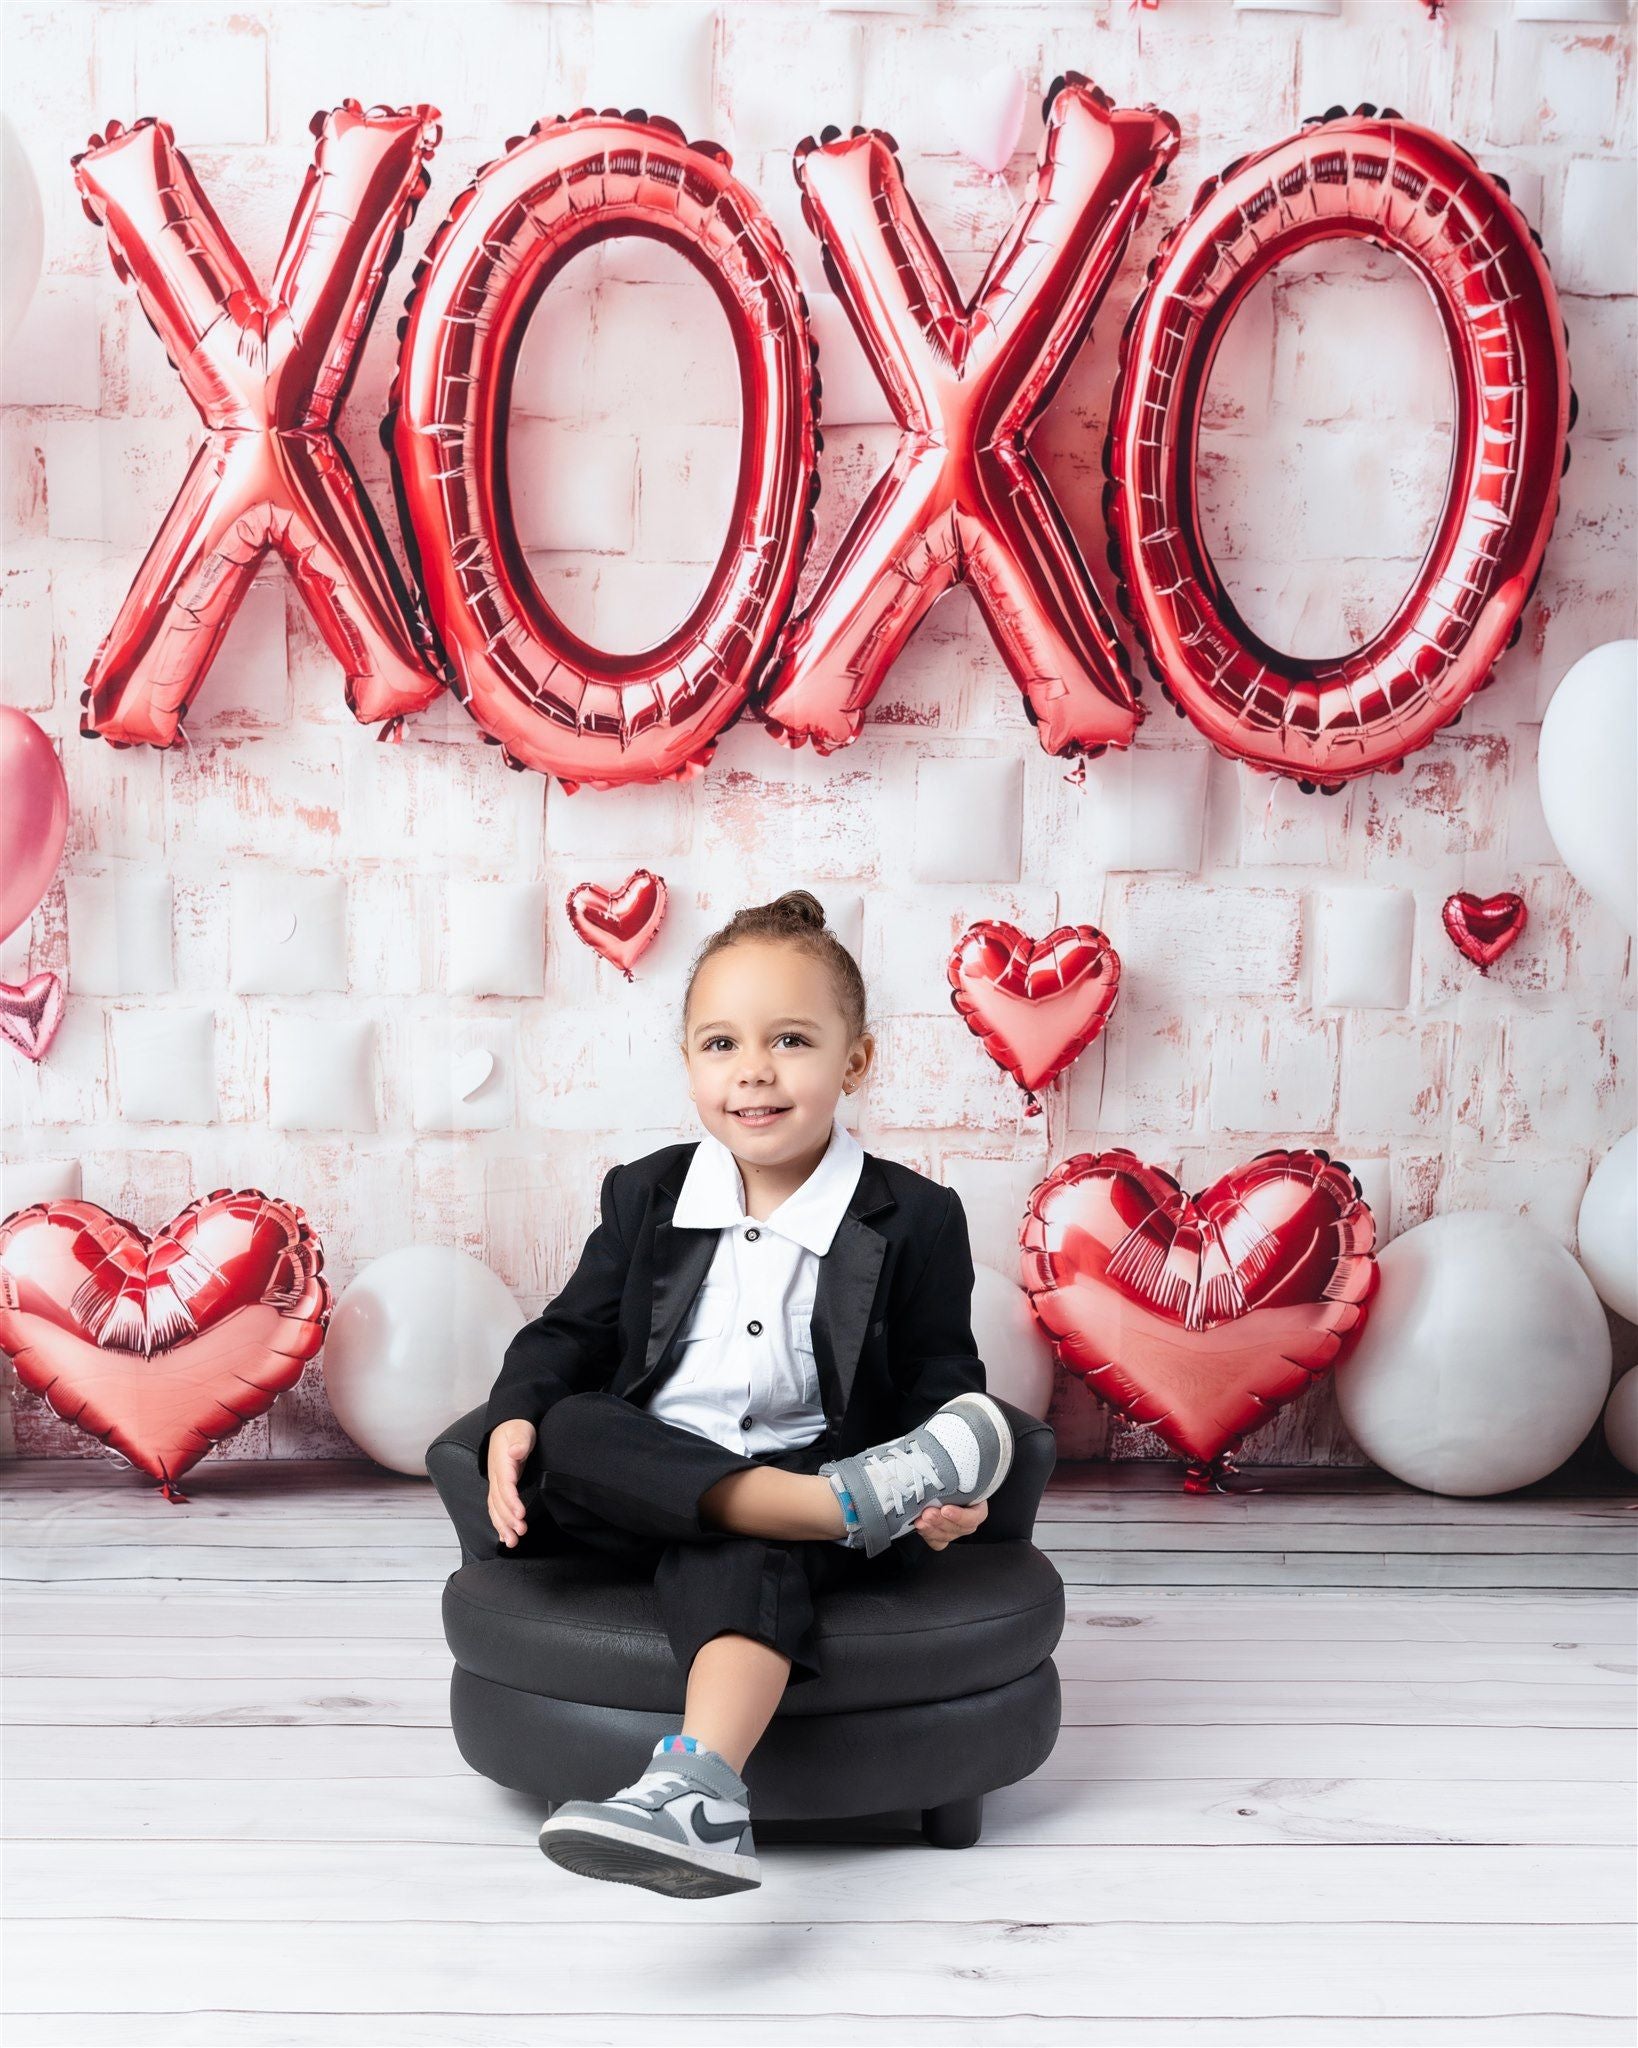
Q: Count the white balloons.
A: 7